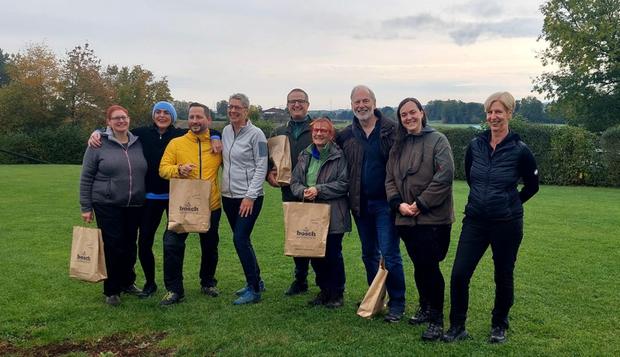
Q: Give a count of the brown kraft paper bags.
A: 5